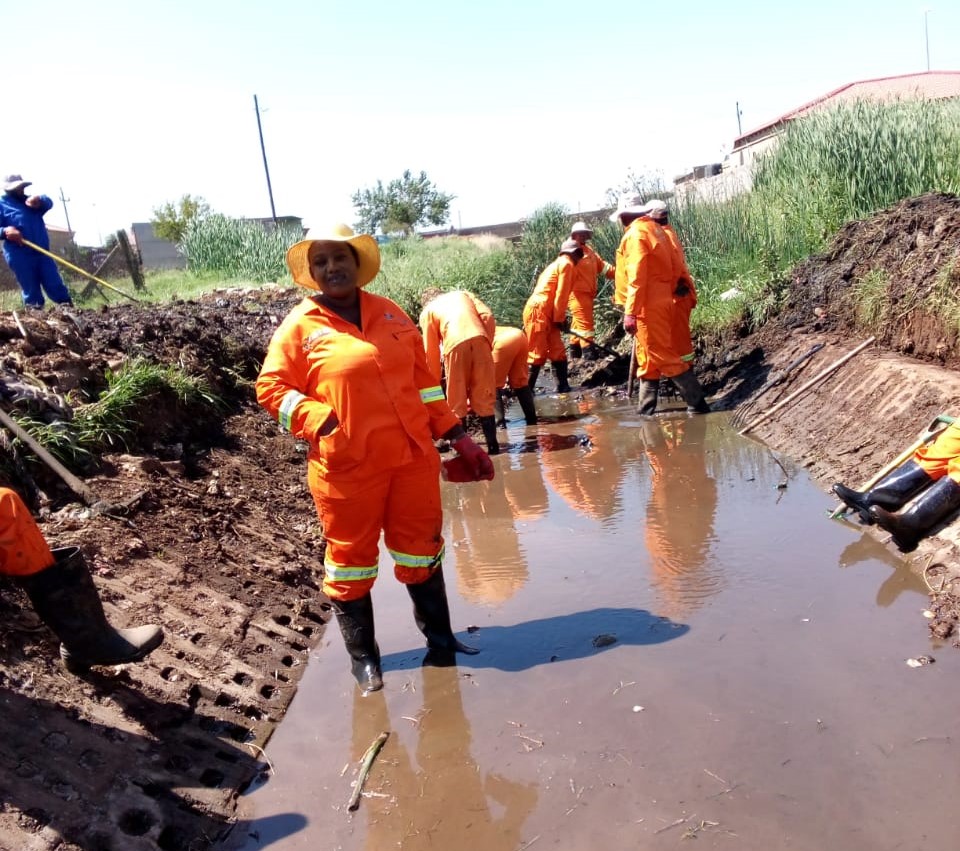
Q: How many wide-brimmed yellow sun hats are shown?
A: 1